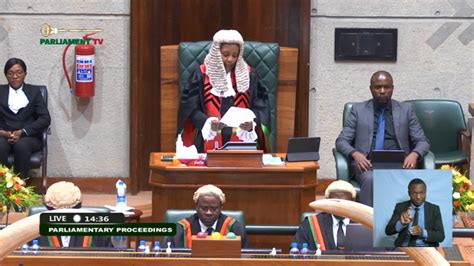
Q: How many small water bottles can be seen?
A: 6